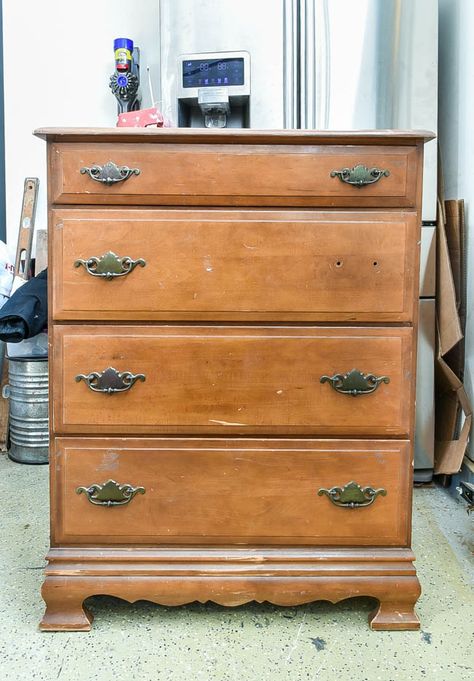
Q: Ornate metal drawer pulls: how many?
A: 7